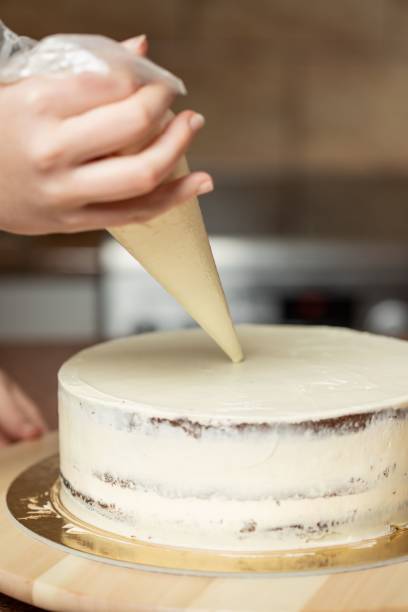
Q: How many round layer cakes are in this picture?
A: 1